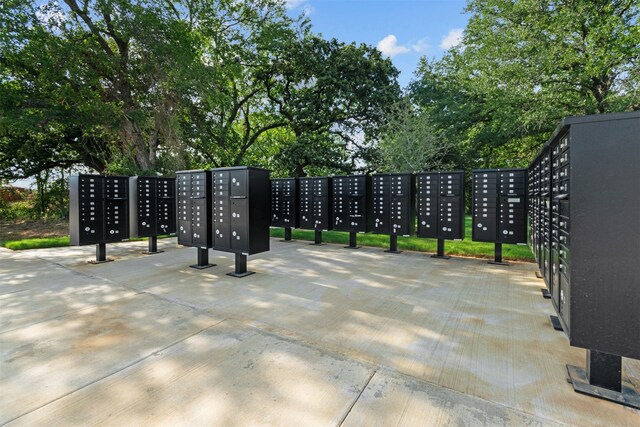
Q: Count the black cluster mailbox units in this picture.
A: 14